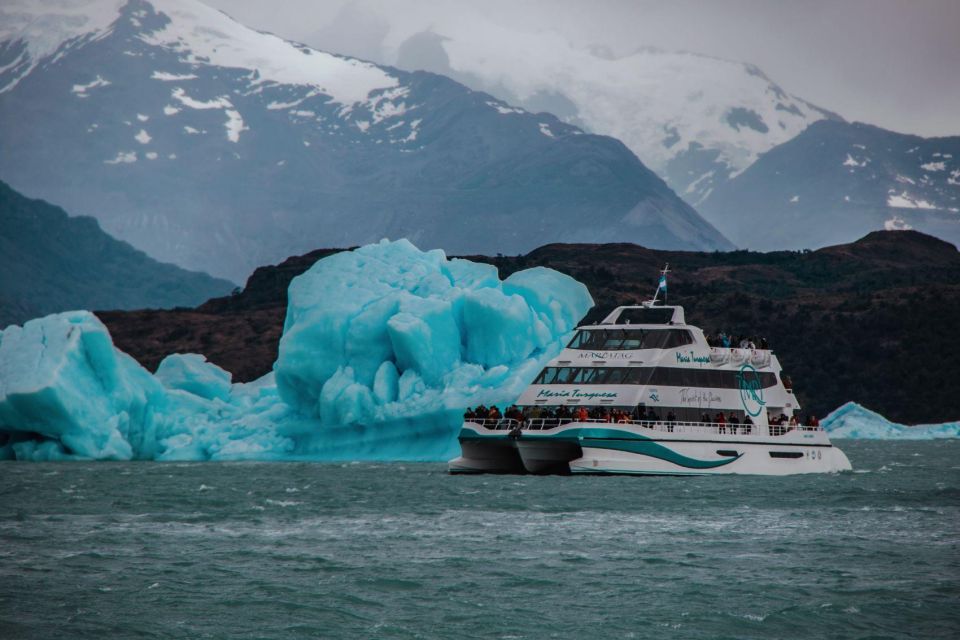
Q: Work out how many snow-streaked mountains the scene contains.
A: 3